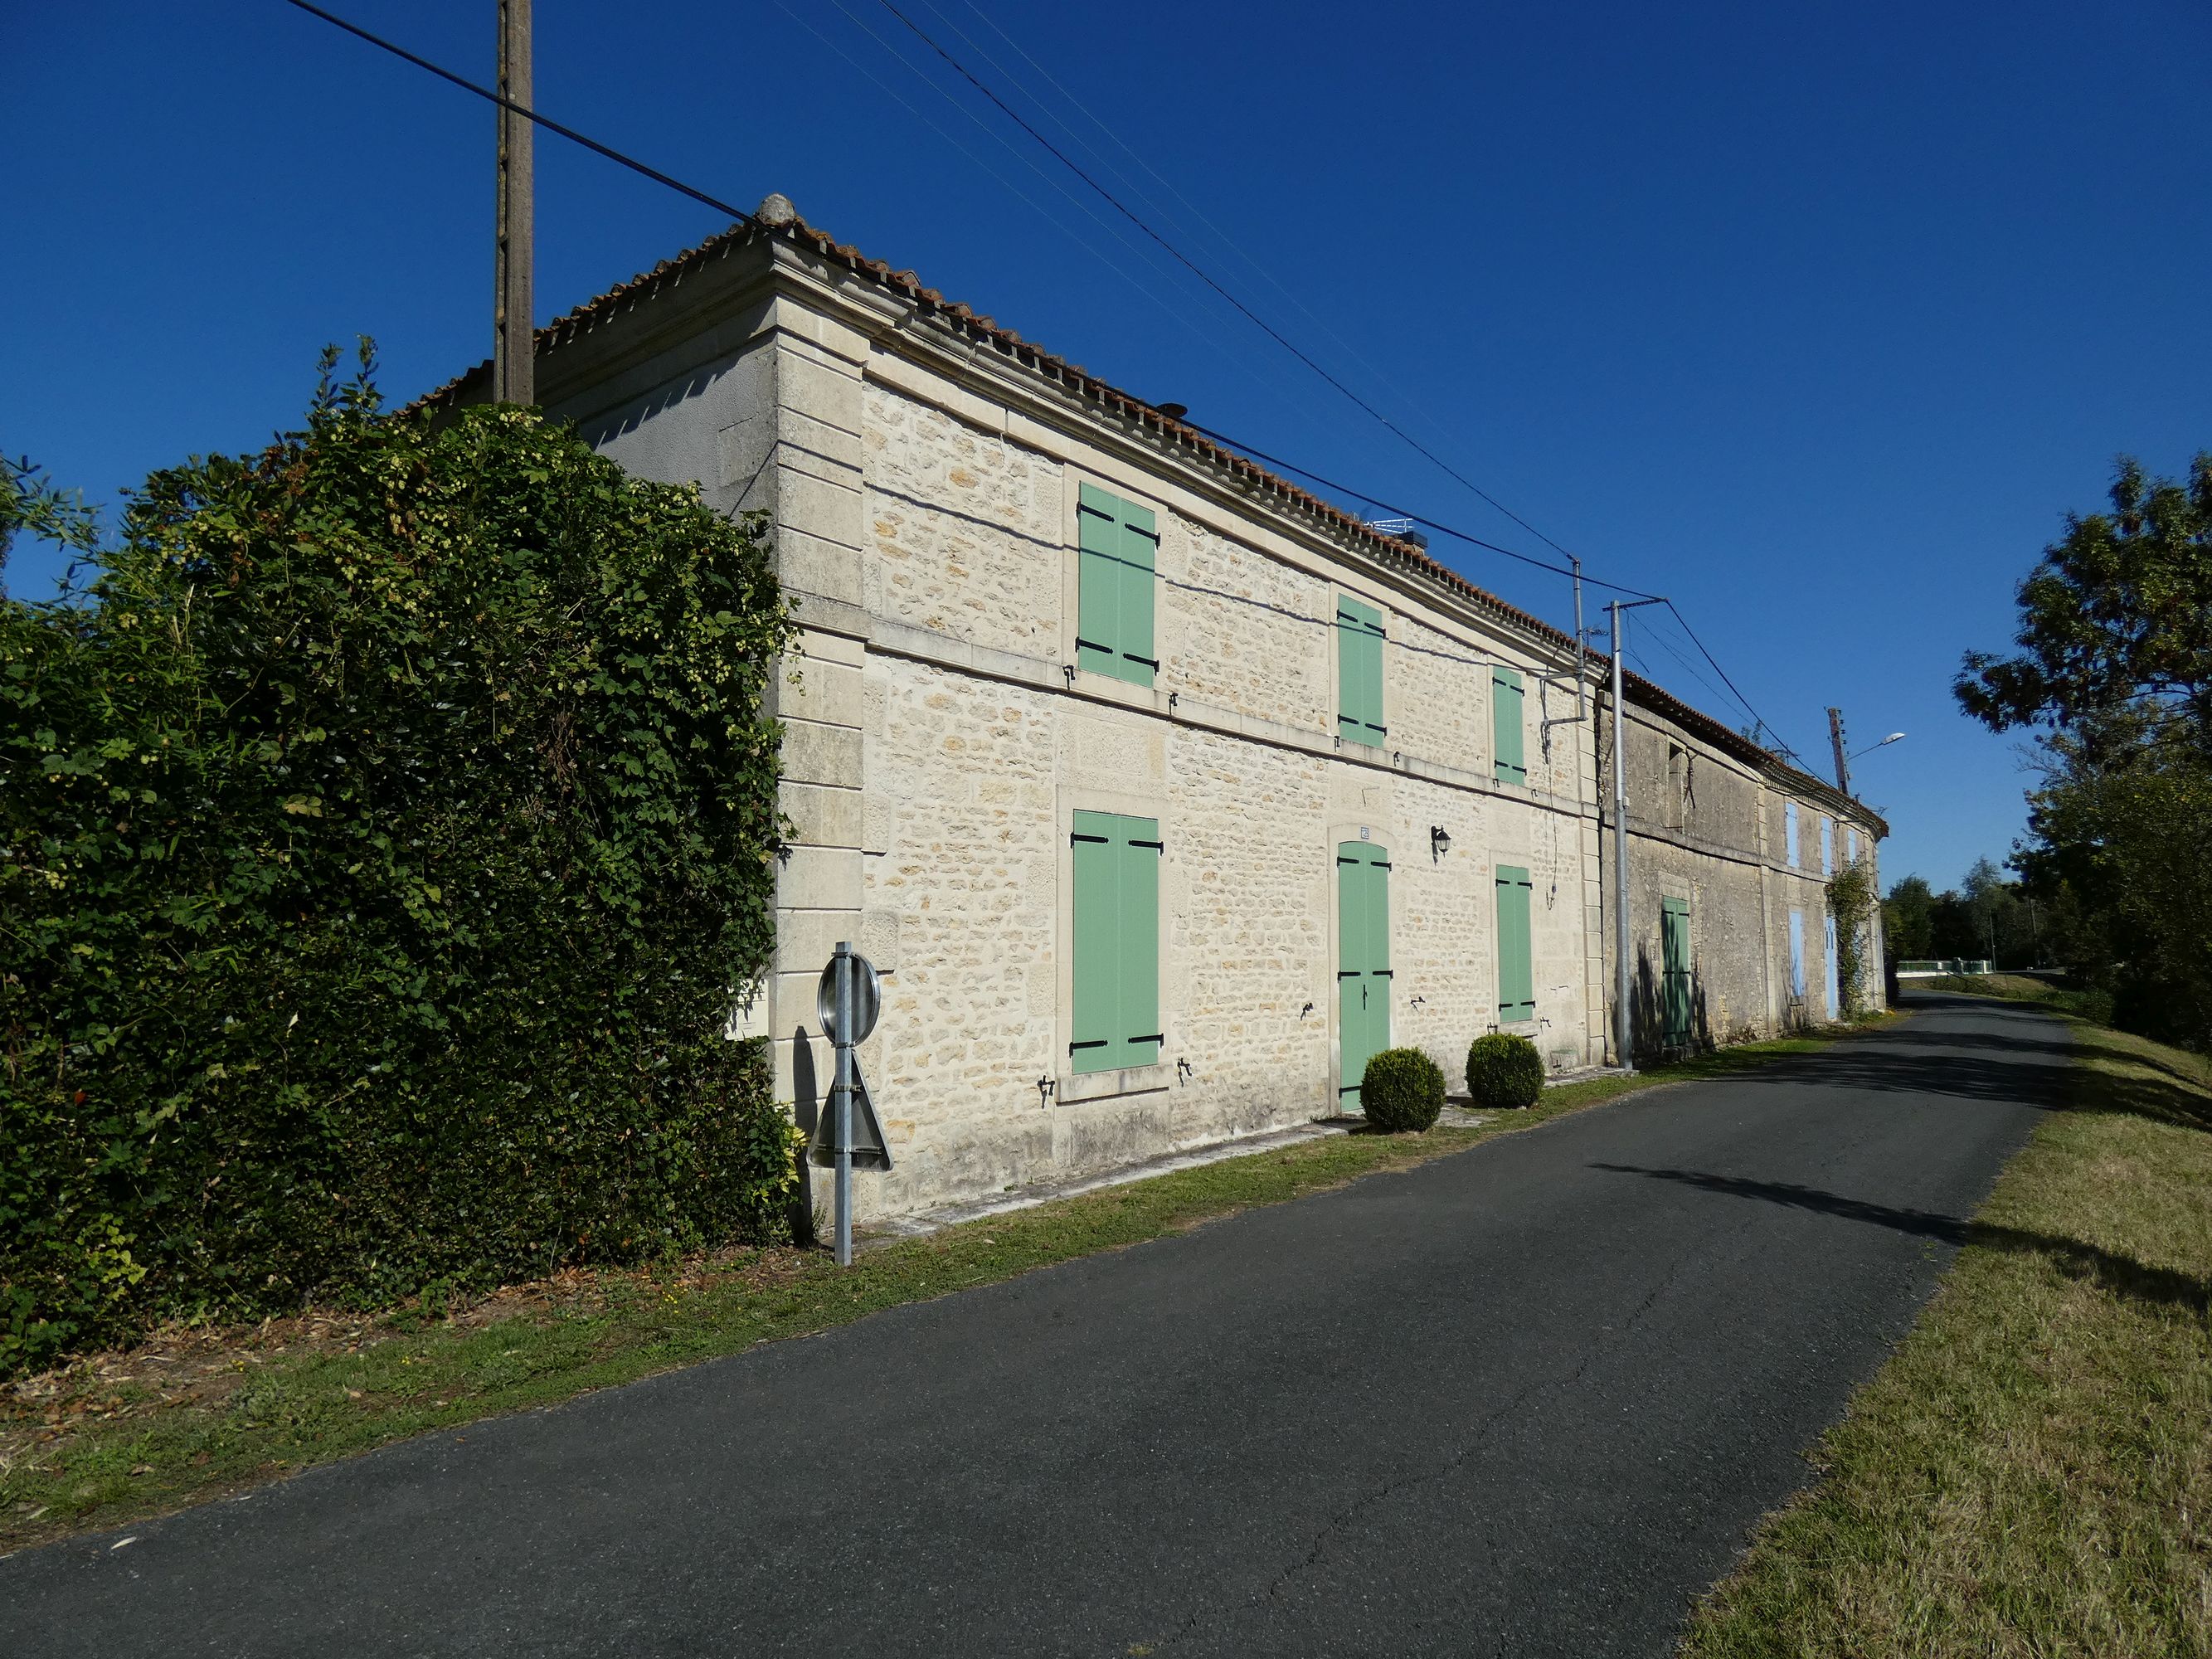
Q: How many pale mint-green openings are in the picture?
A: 6